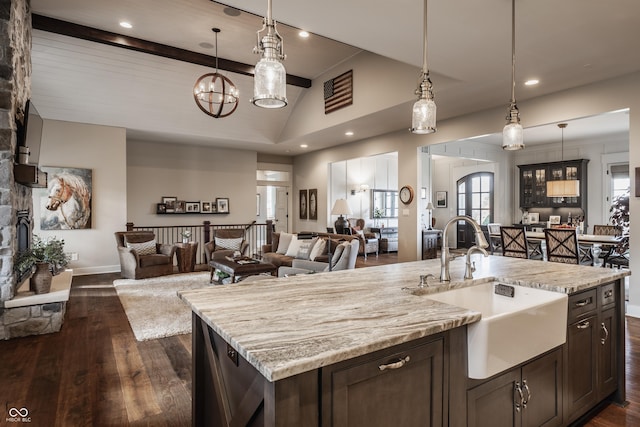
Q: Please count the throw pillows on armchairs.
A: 2